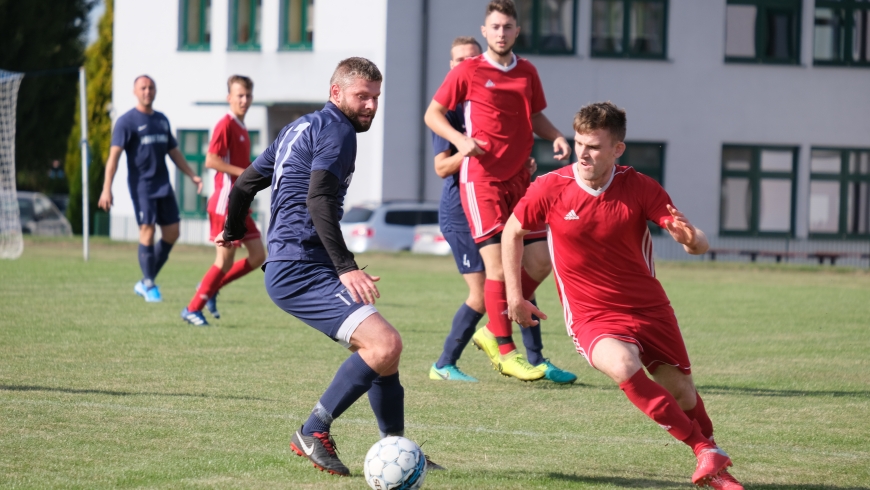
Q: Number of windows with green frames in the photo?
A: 13